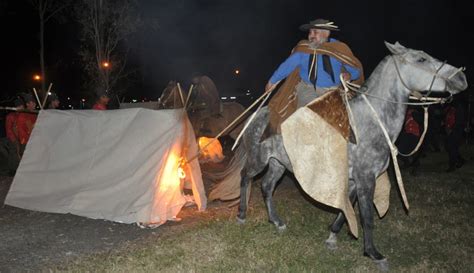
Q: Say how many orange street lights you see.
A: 3